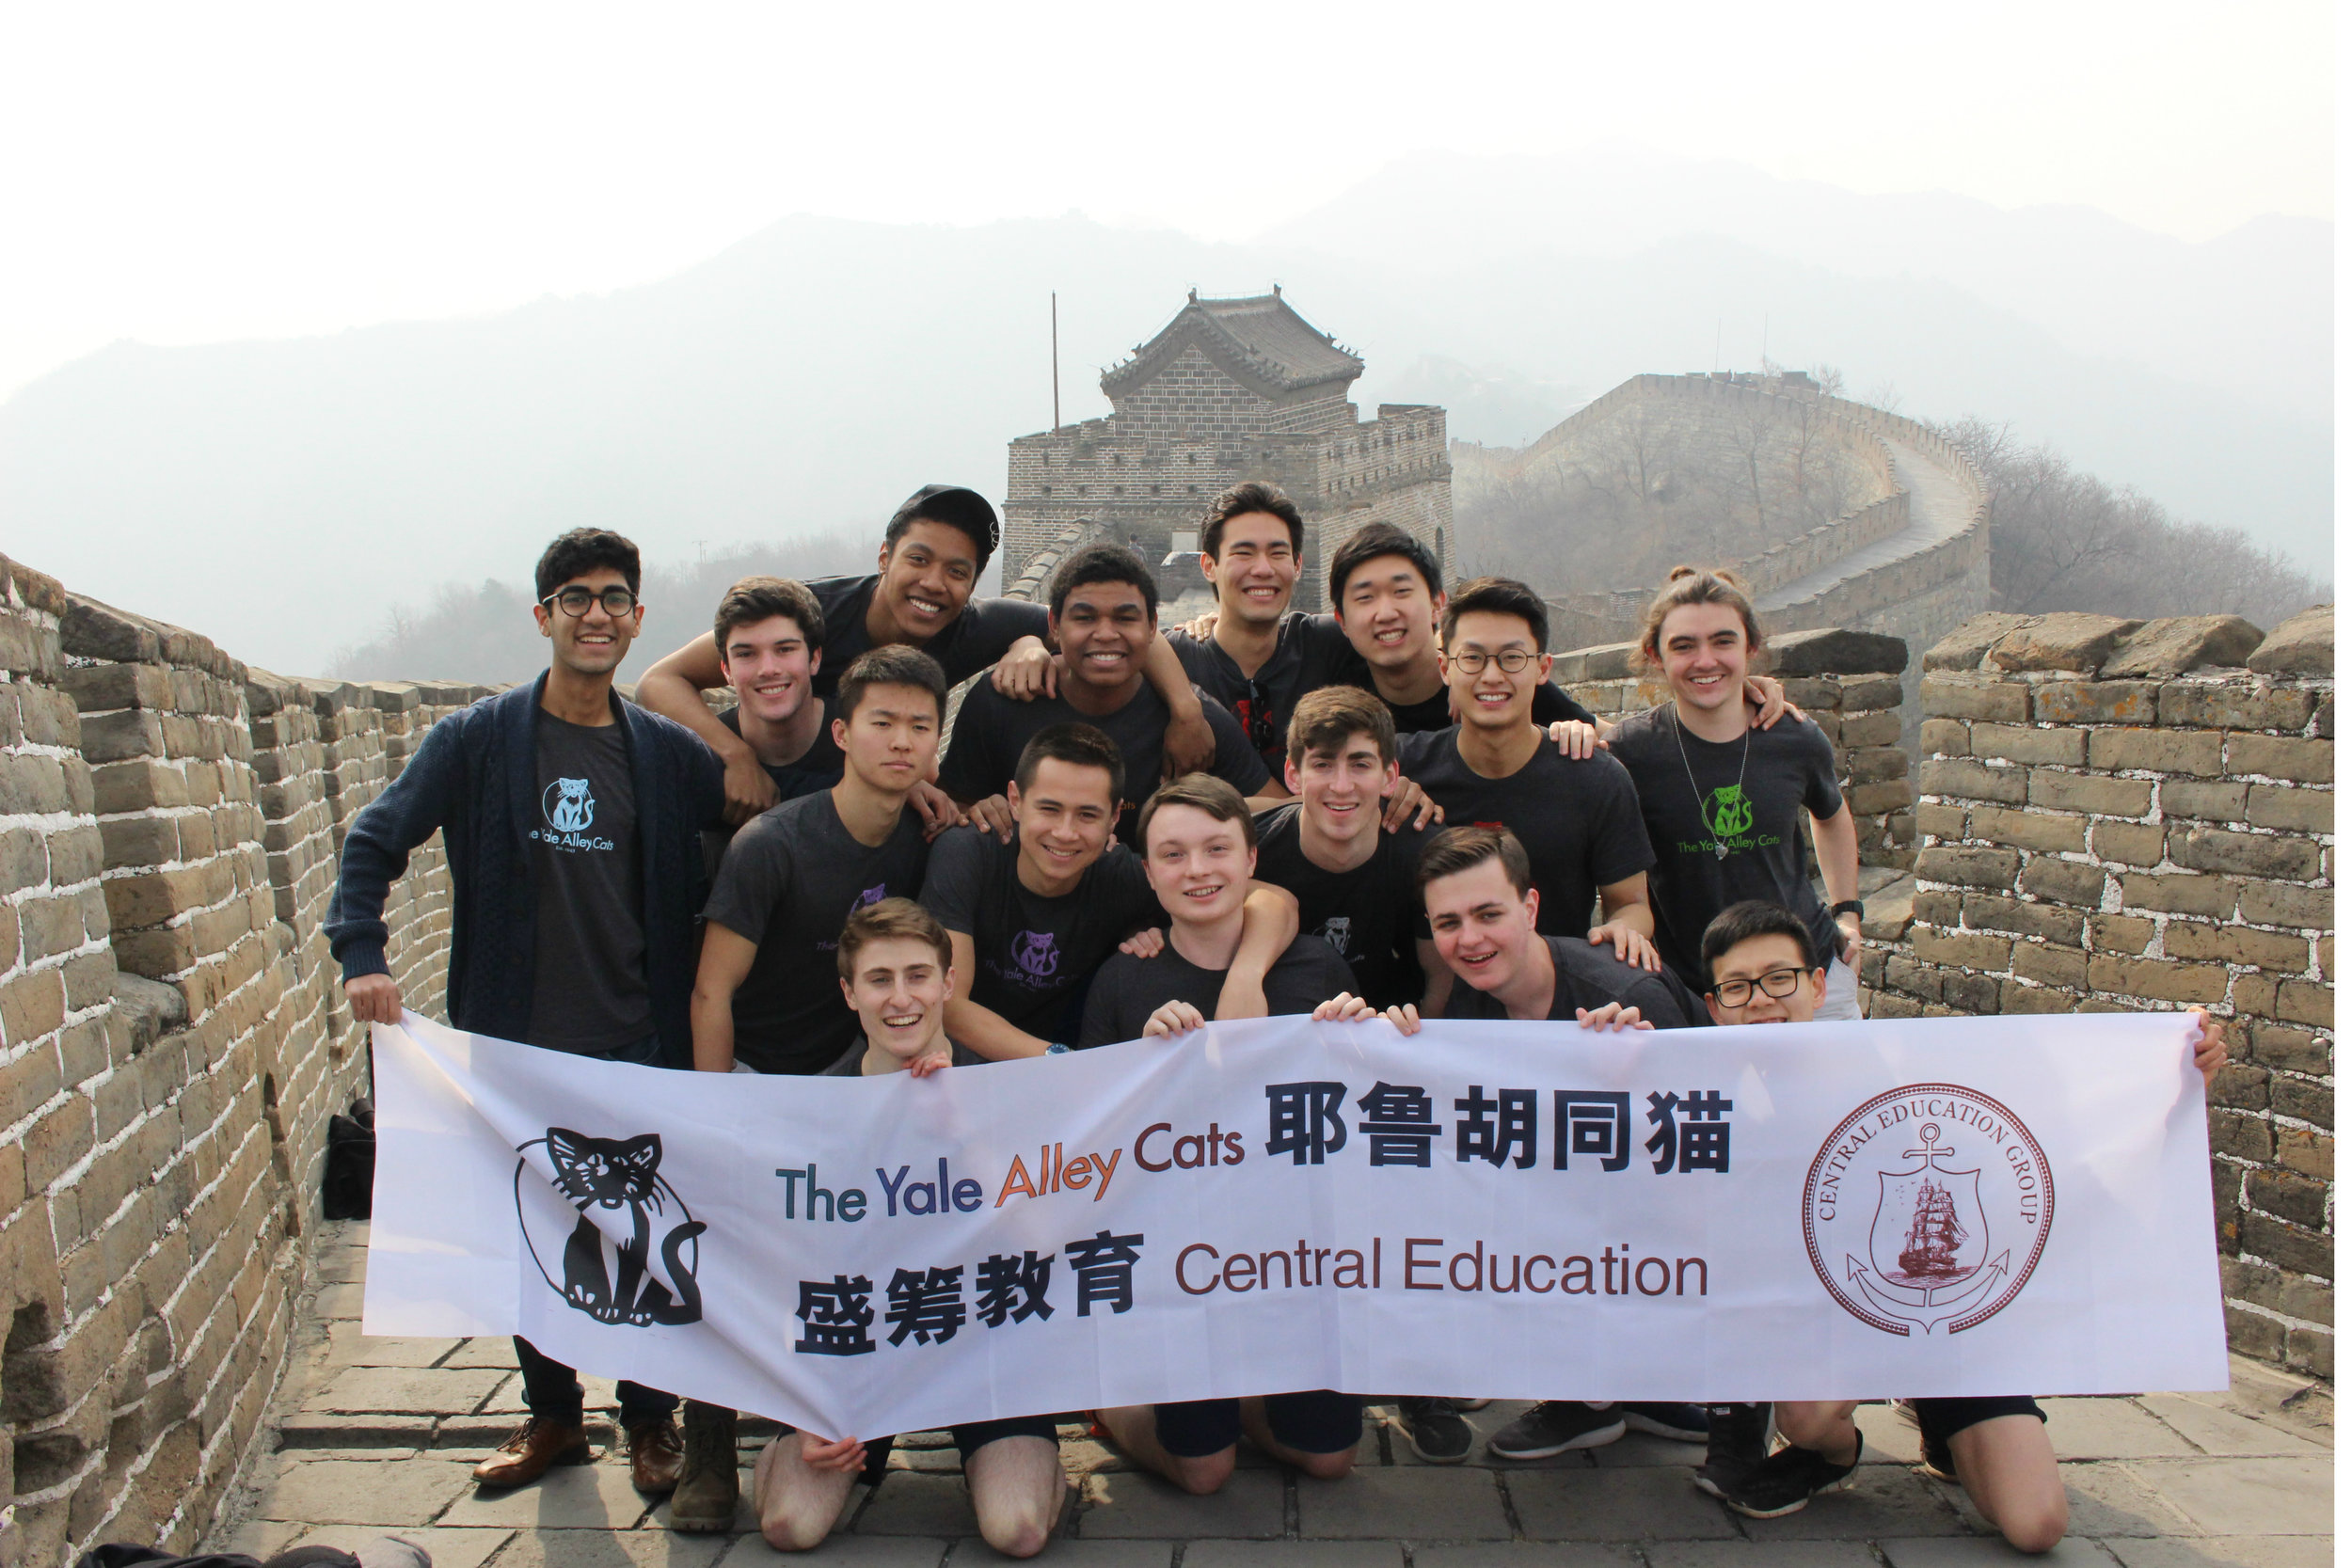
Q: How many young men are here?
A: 15